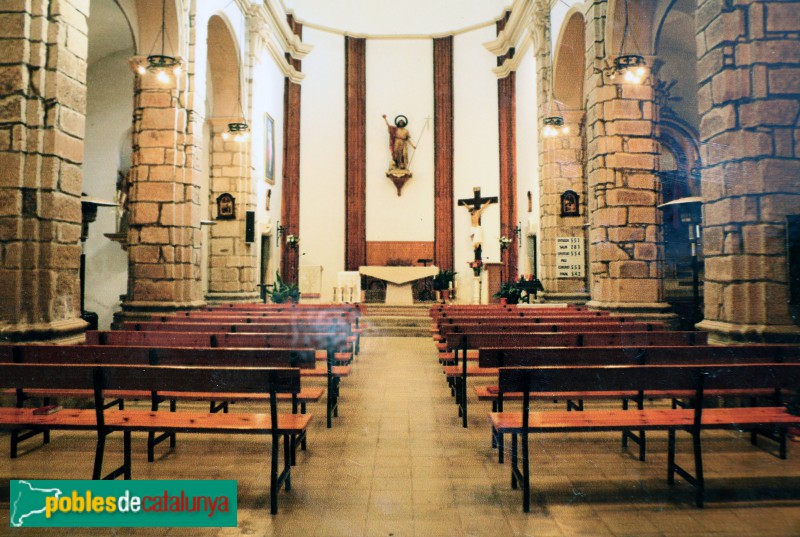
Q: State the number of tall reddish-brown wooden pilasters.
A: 4